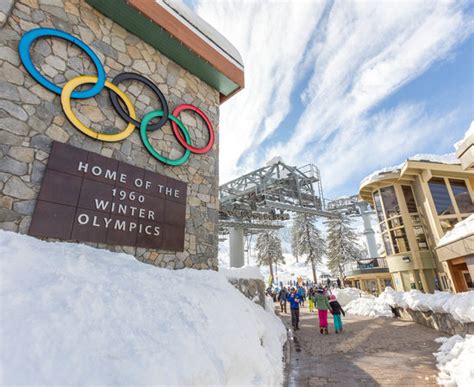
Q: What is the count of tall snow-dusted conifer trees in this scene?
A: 3